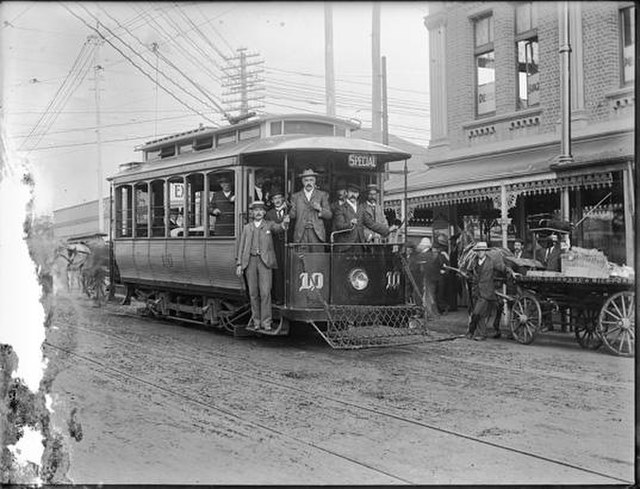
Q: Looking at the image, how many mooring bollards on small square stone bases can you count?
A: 0